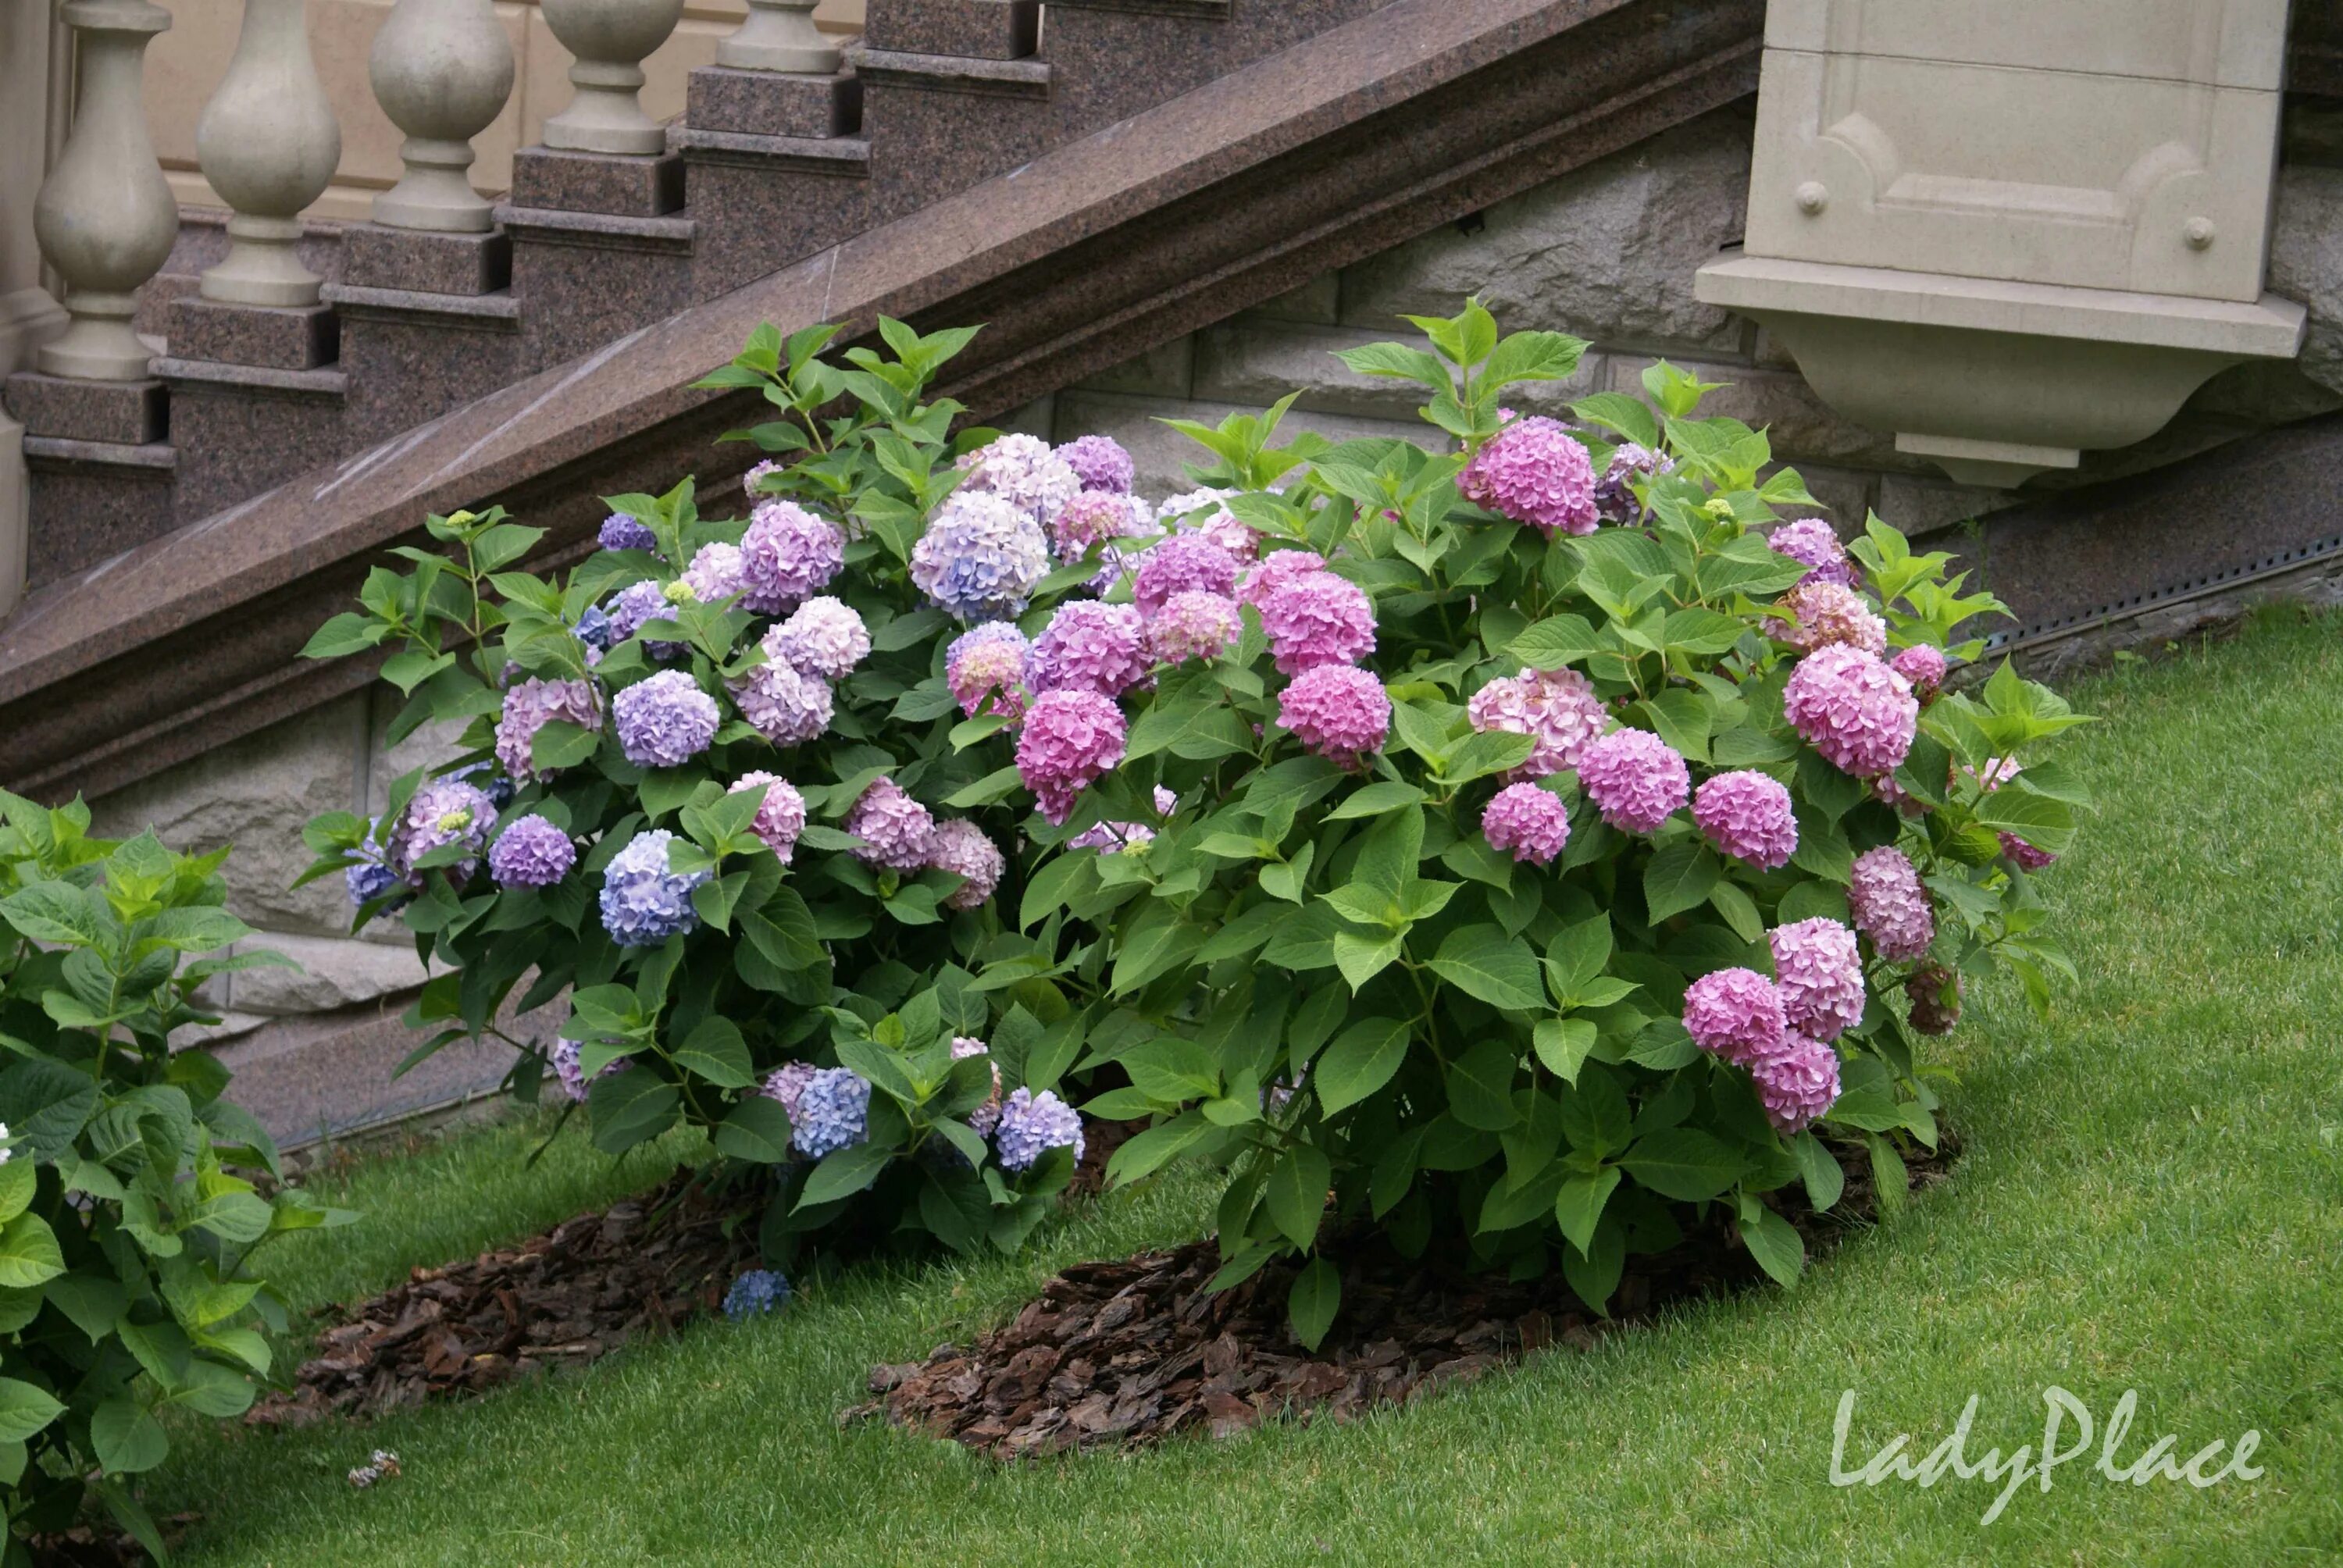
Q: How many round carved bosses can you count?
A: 2